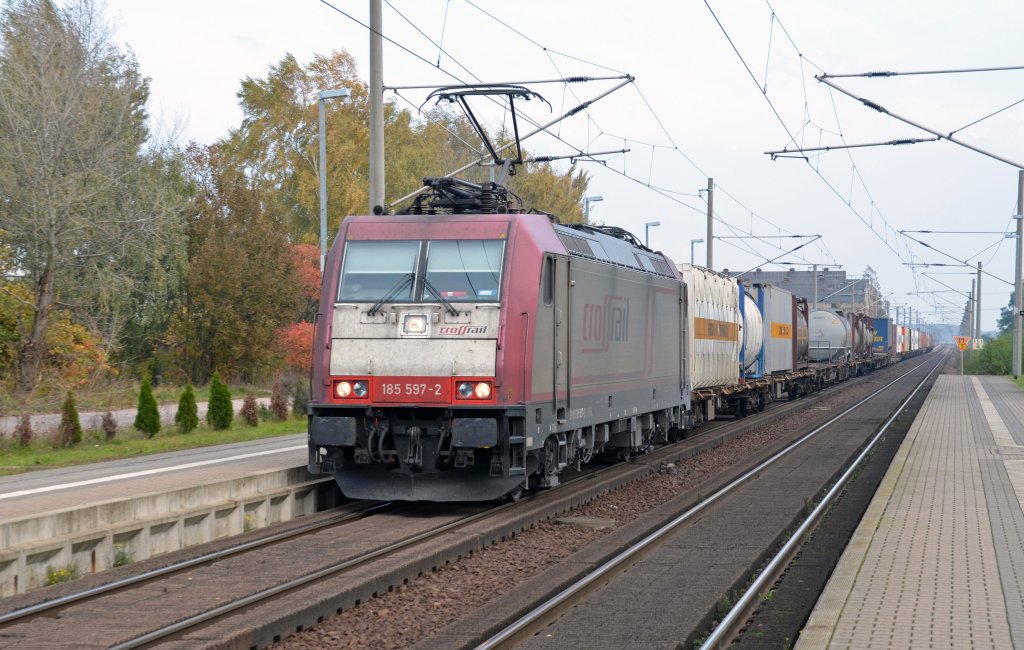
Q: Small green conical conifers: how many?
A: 4